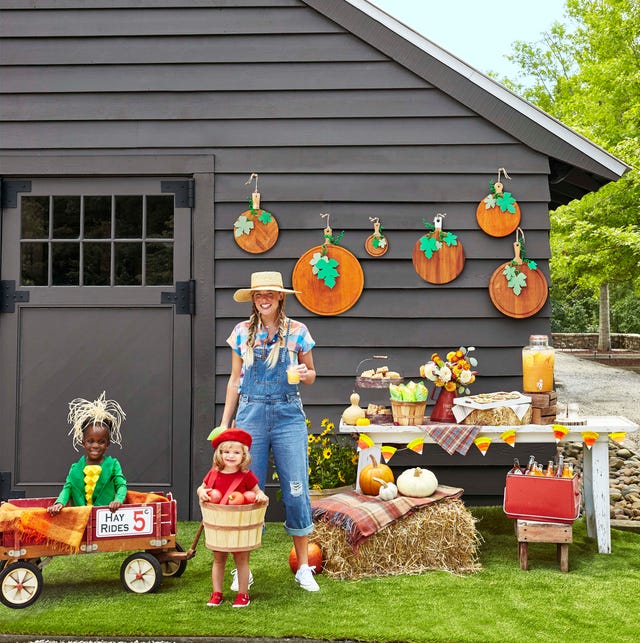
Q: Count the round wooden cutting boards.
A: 6